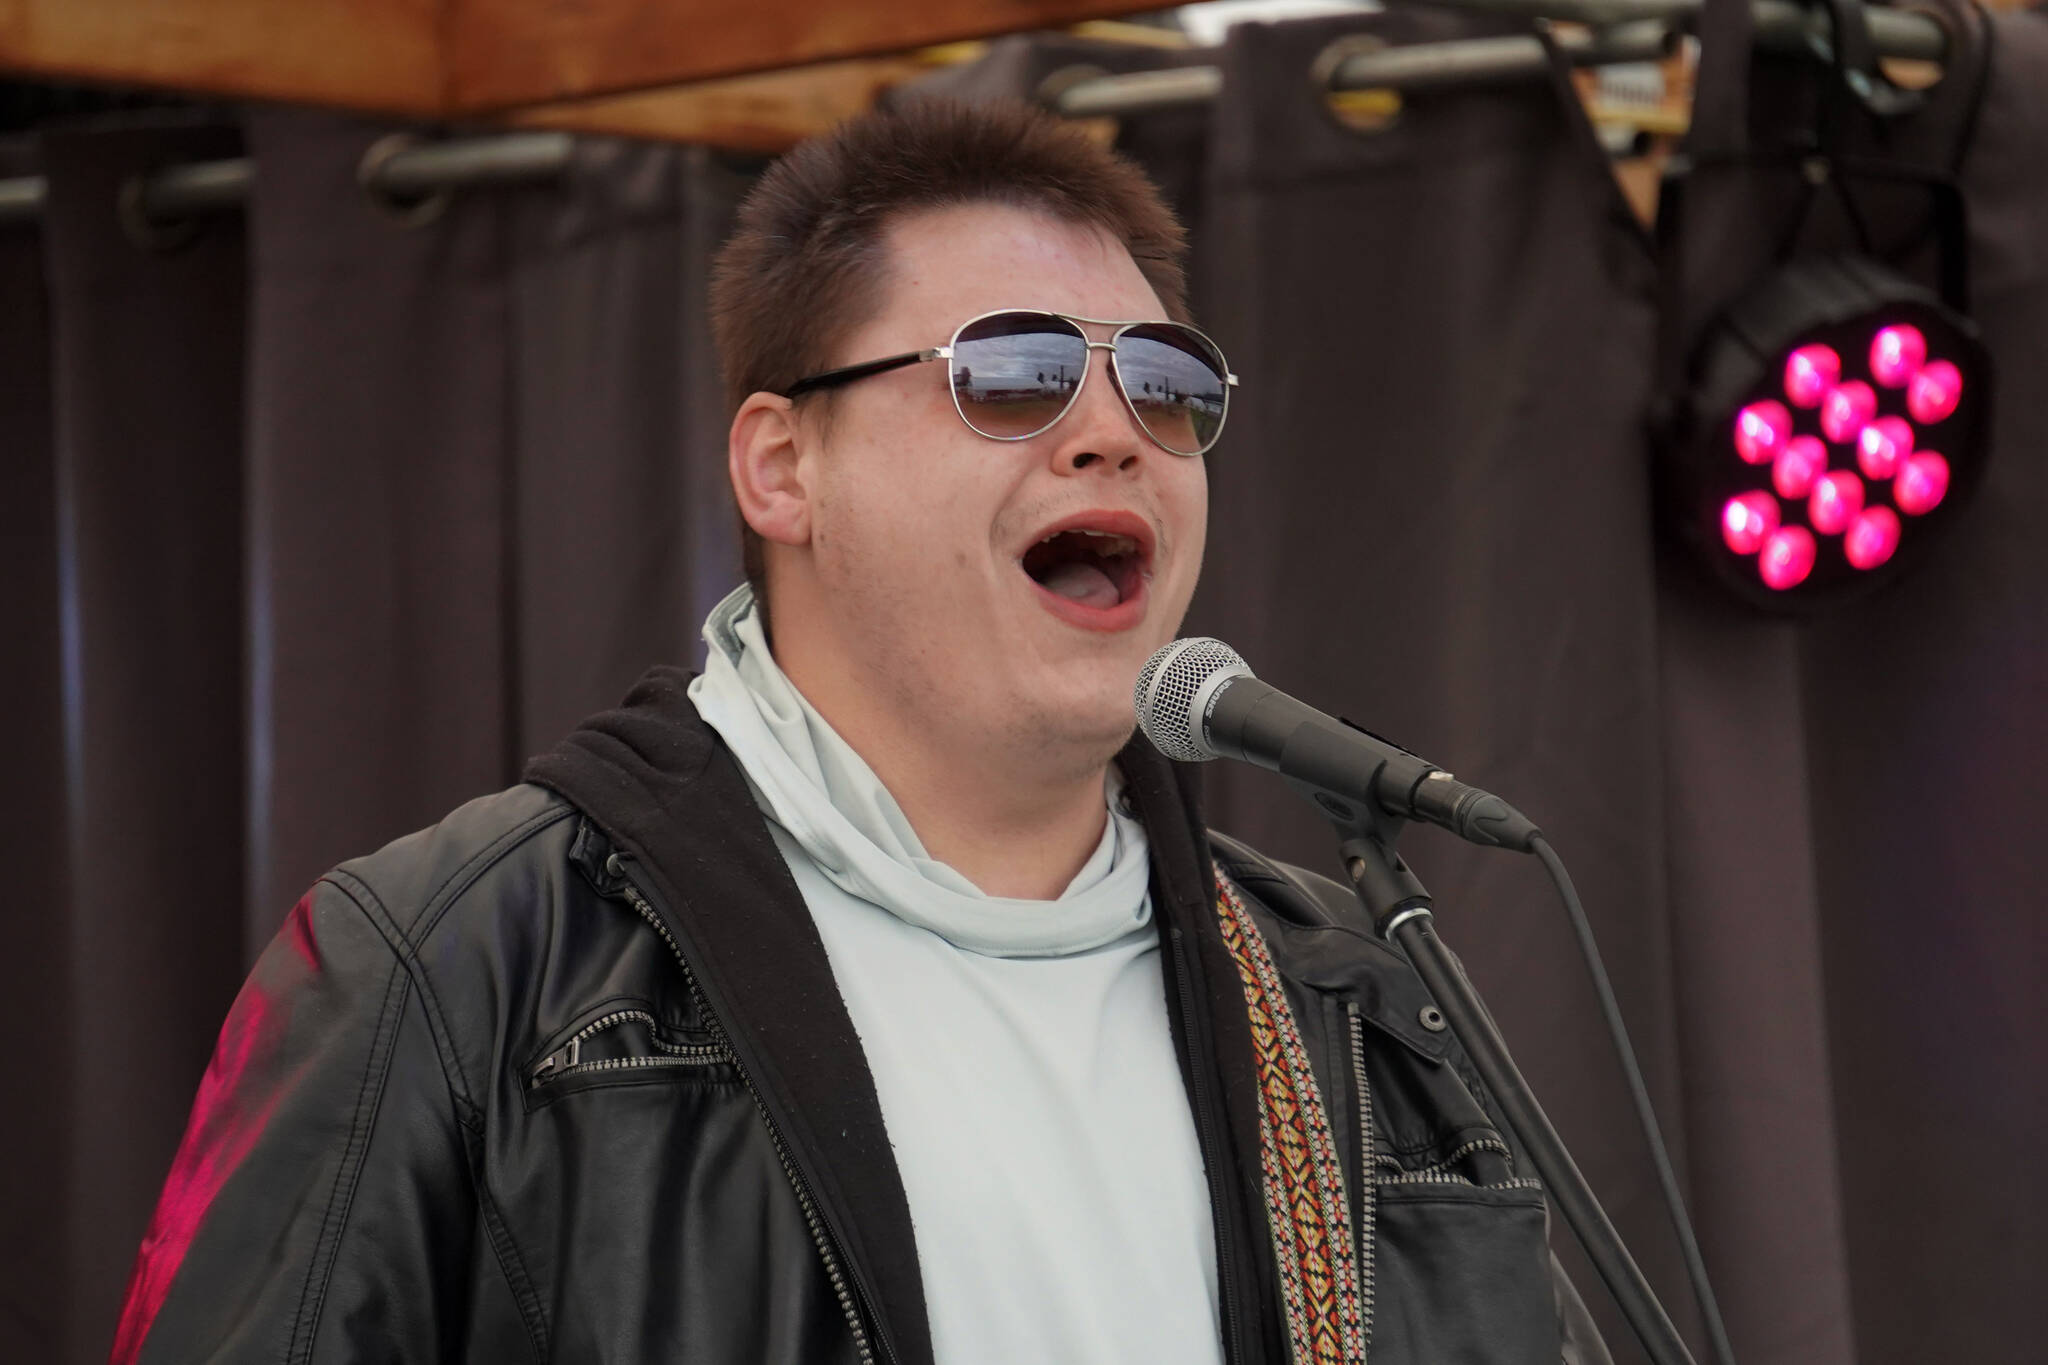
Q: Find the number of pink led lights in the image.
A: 12